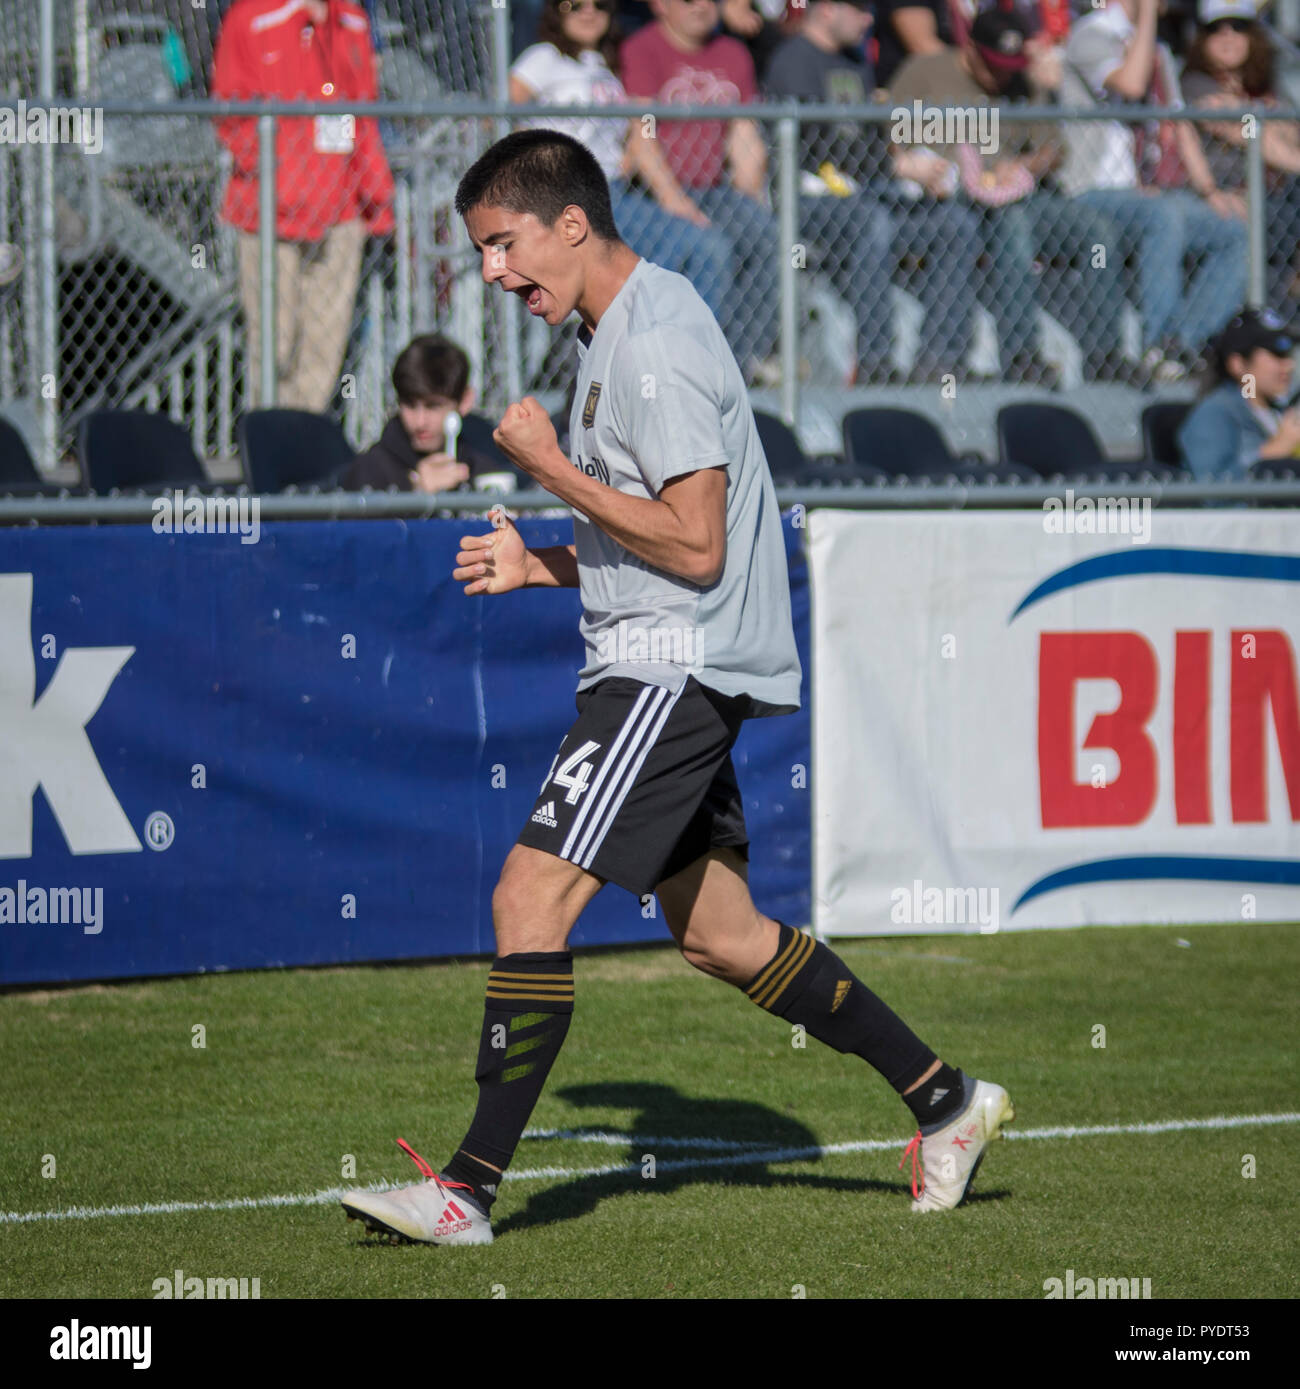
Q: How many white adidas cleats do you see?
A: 2